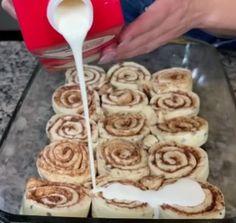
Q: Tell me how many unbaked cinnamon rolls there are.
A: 15